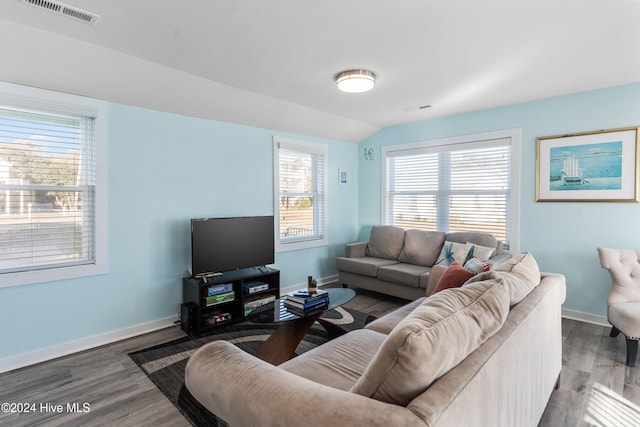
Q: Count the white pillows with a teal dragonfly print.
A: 2